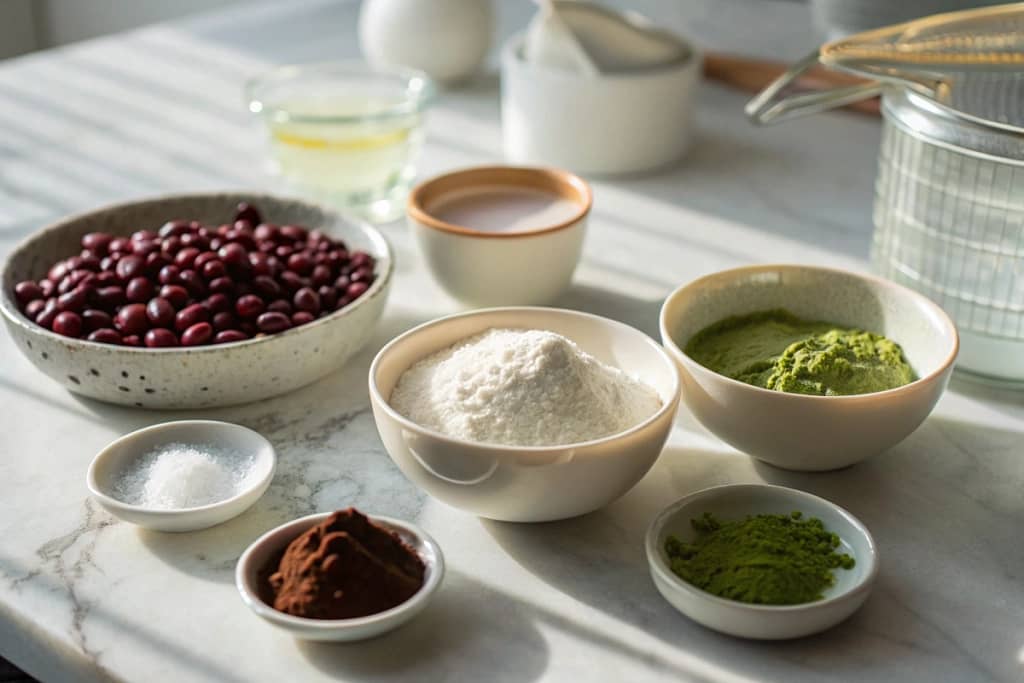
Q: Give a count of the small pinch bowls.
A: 3